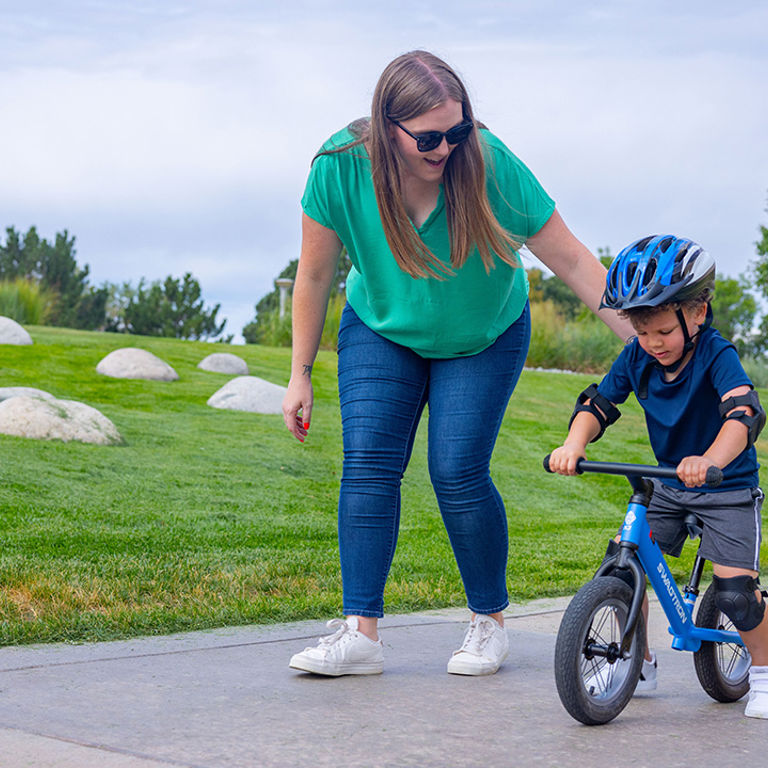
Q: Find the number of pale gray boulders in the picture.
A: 6